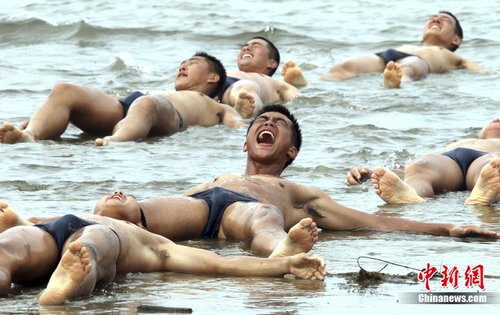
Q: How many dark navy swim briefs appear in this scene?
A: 6